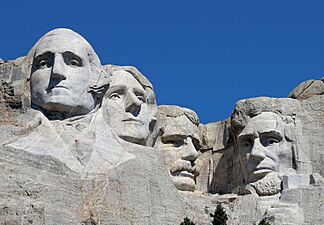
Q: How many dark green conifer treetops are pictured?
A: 3